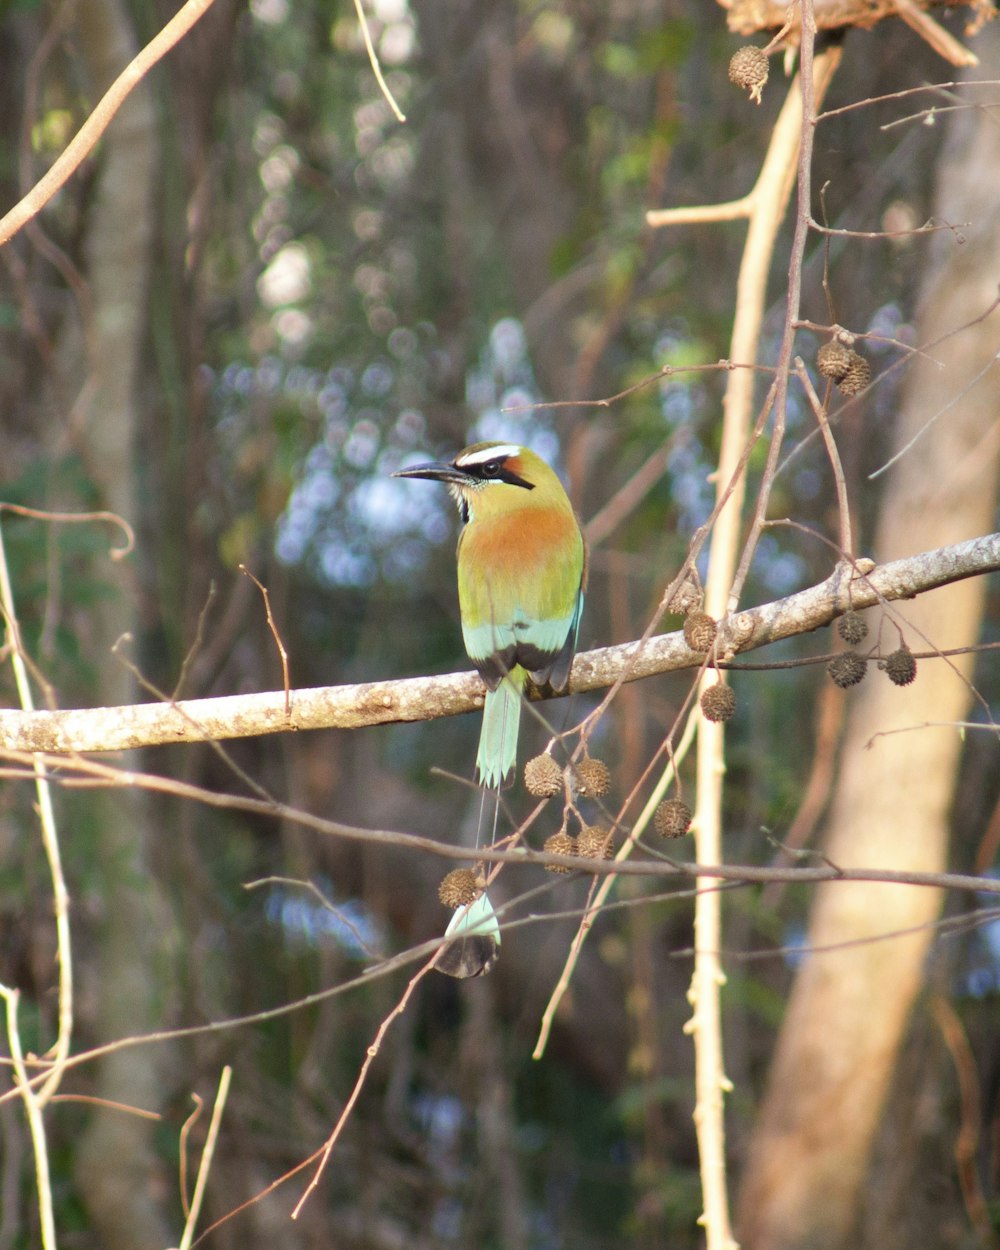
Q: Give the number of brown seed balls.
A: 15